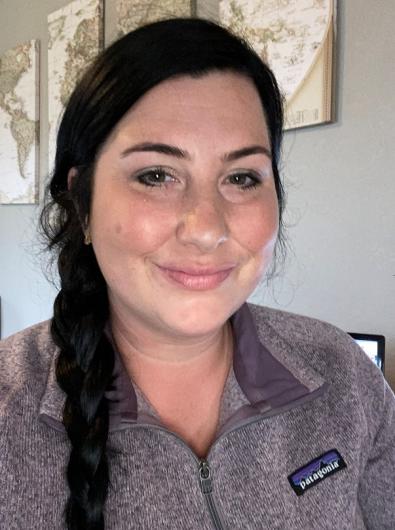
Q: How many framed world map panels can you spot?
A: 4